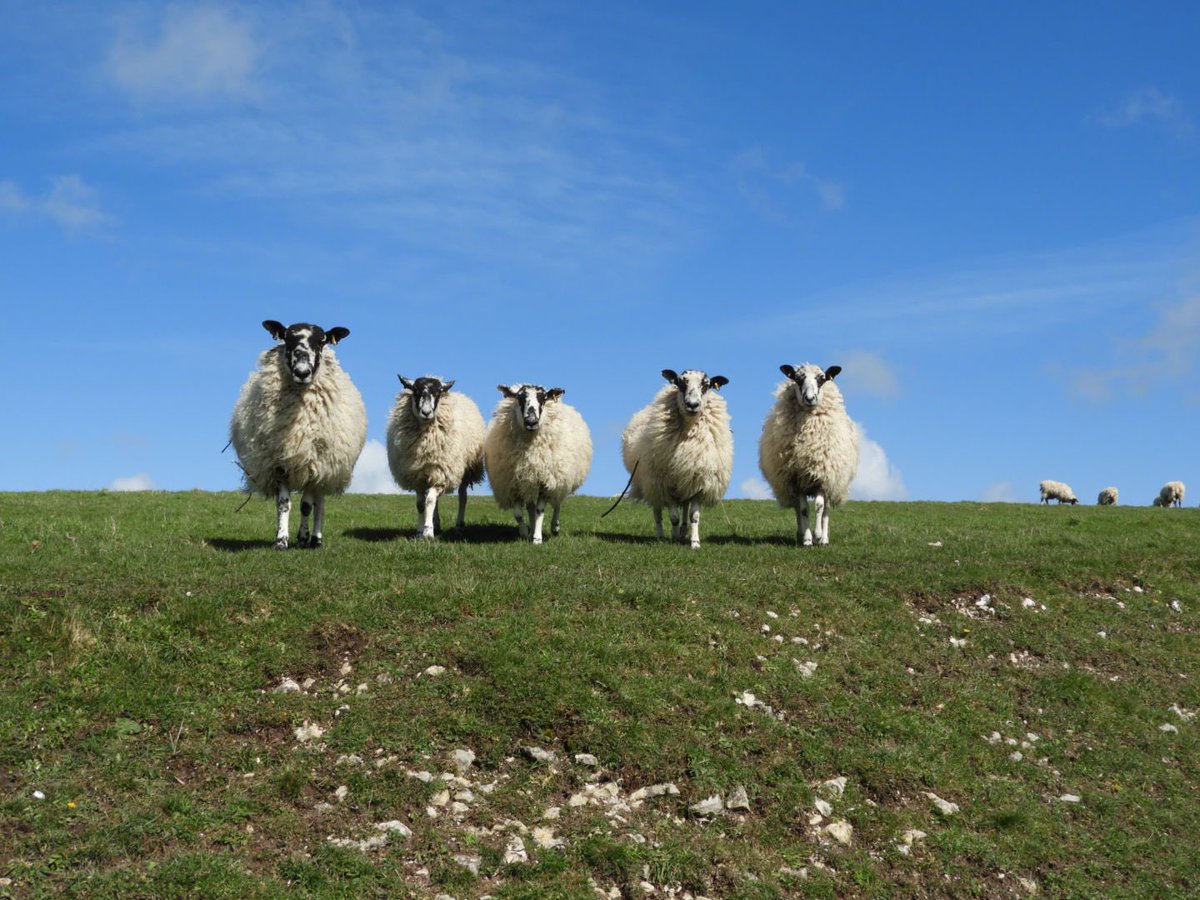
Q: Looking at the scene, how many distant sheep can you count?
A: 3